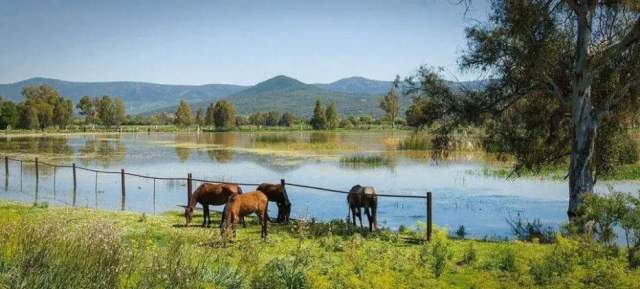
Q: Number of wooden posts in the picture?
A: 7